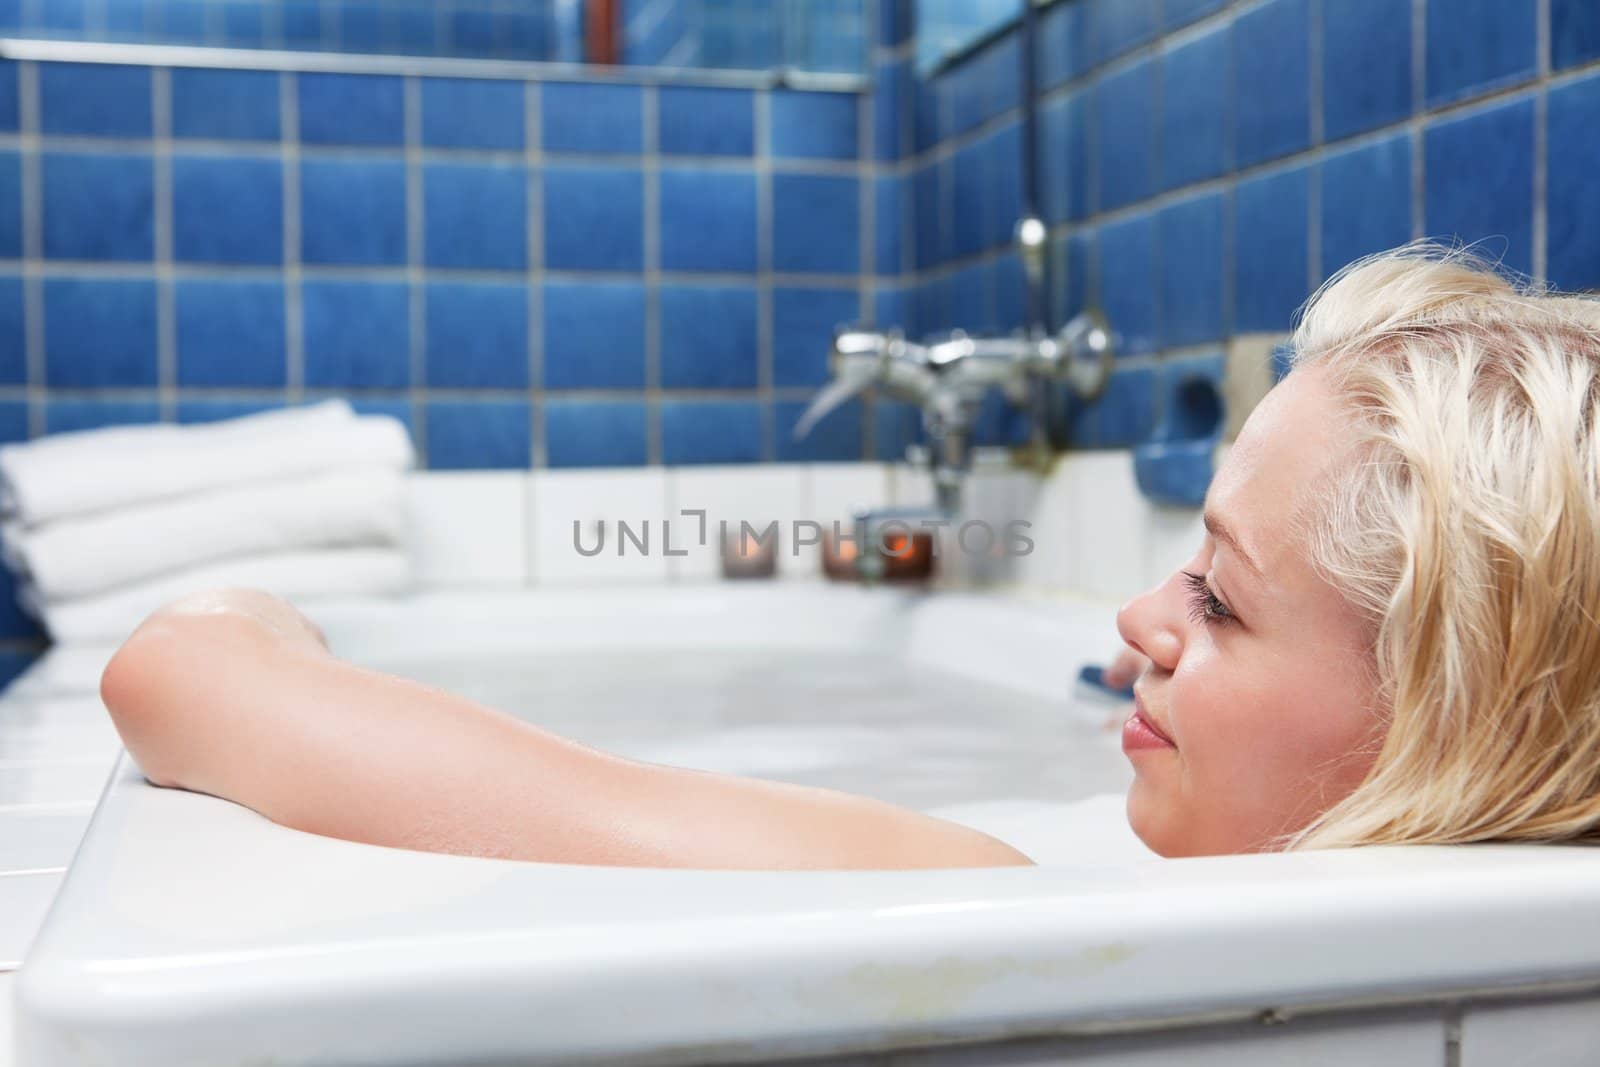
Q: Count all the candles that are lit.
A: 3